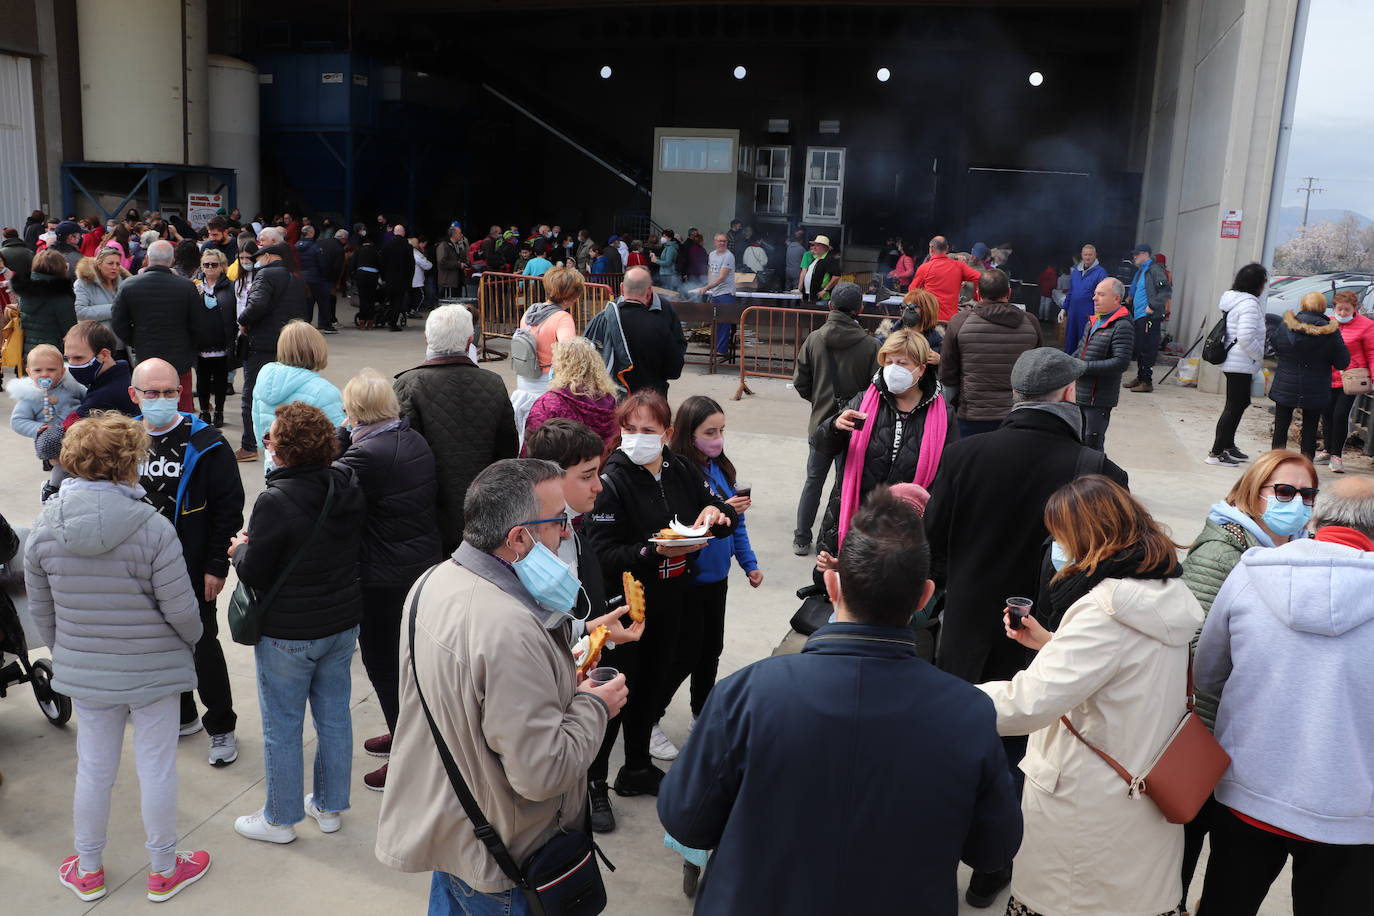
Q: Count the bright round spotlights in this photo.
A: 4